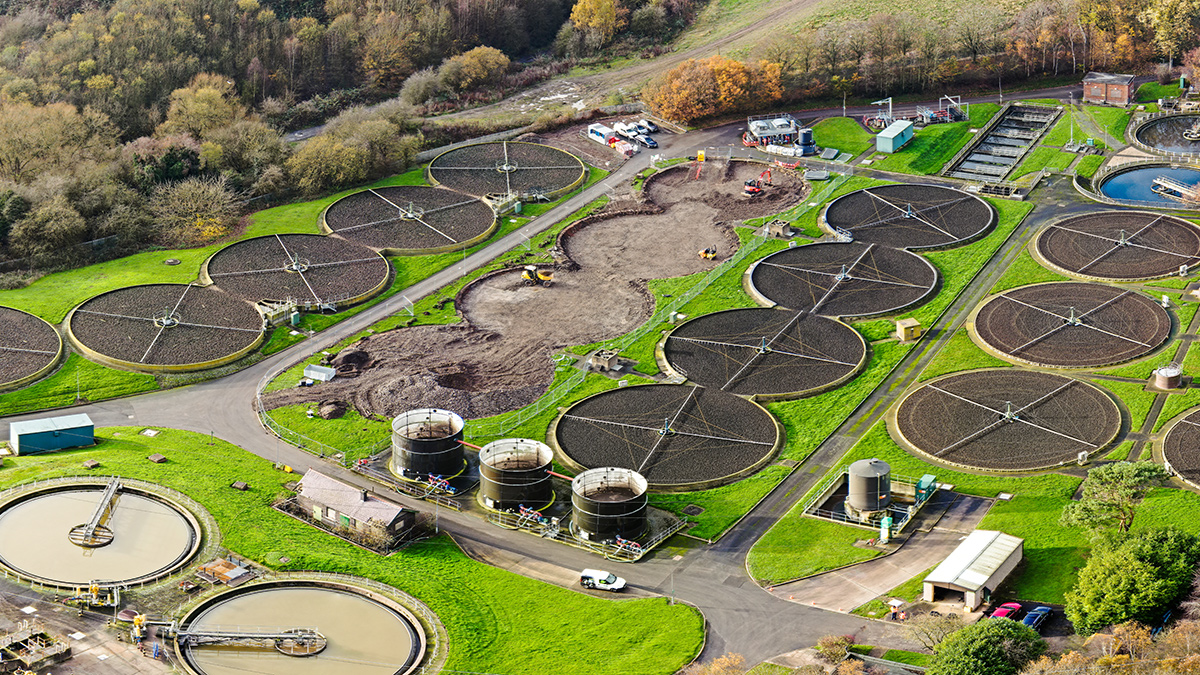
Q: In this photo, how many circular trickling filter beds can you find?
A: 13